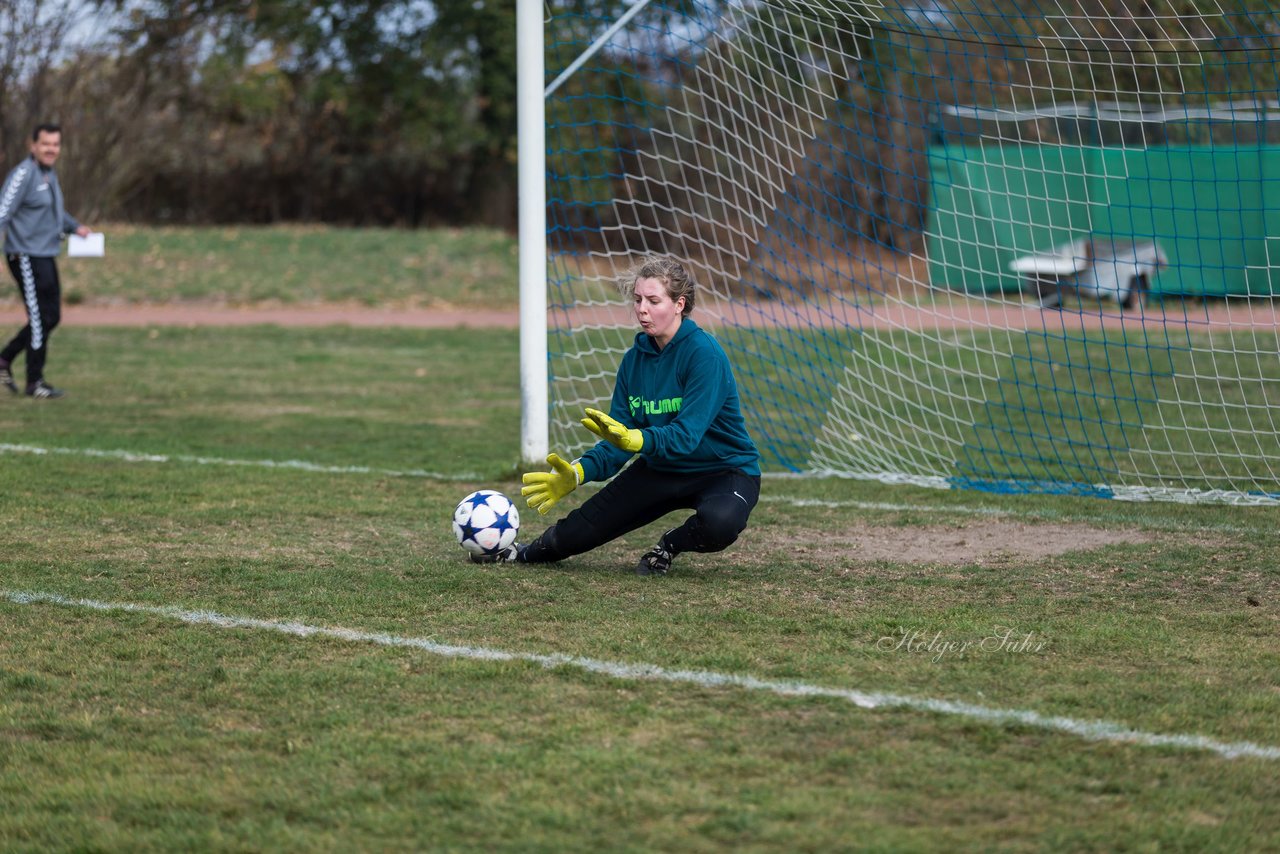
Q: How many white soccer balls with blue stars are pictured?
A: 1